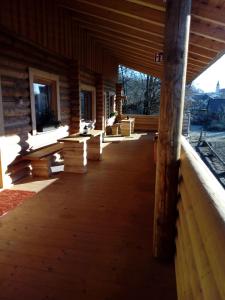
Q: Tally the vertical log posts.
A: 1